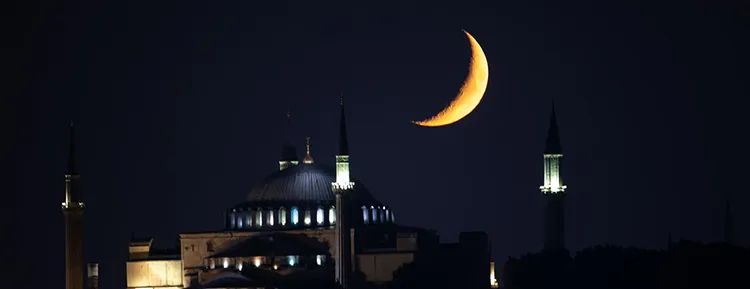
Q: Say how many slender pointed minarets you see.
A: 4